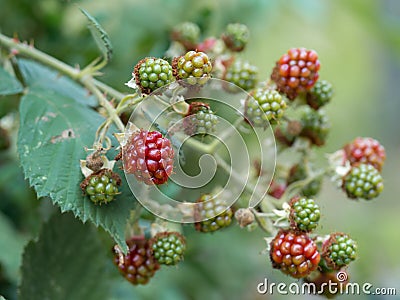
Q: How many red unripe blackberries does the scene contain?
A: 5